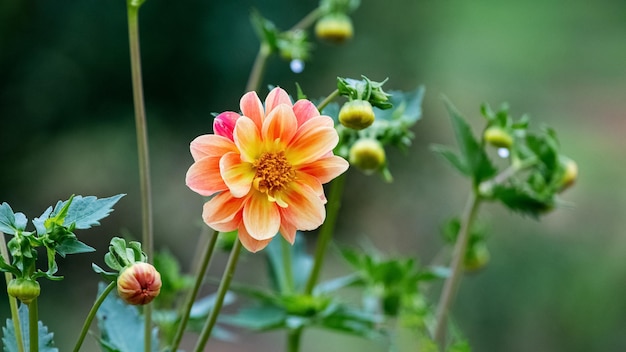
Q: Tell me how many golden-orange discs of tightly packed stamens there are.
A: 1